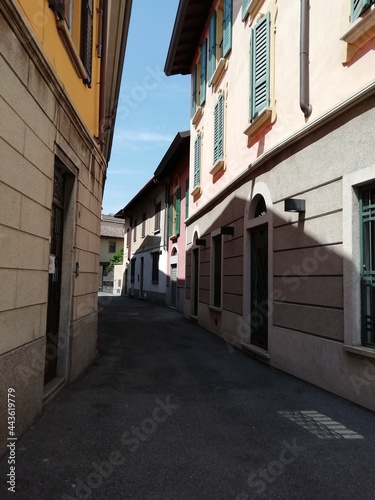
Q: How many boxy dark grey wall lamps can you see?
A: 3